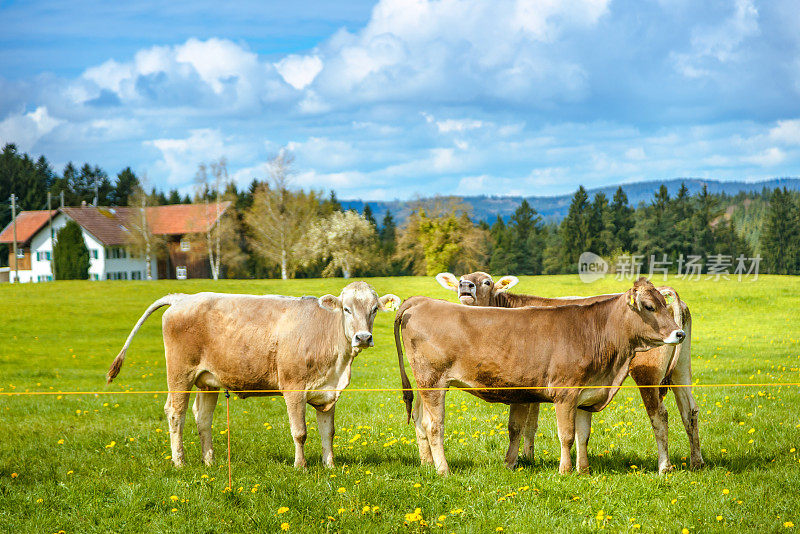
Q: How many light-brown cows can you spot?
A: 3